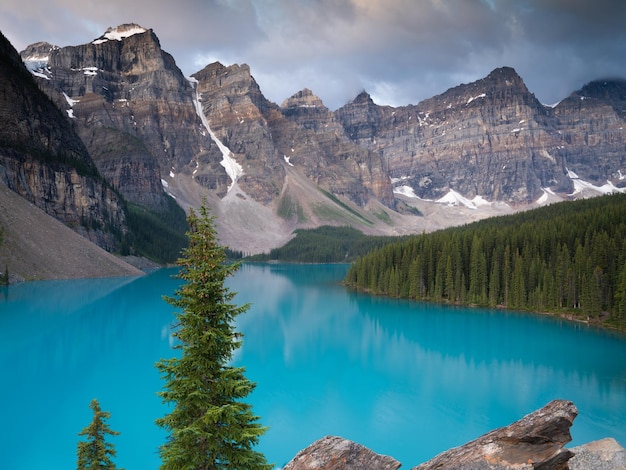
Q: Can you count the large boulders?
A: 3